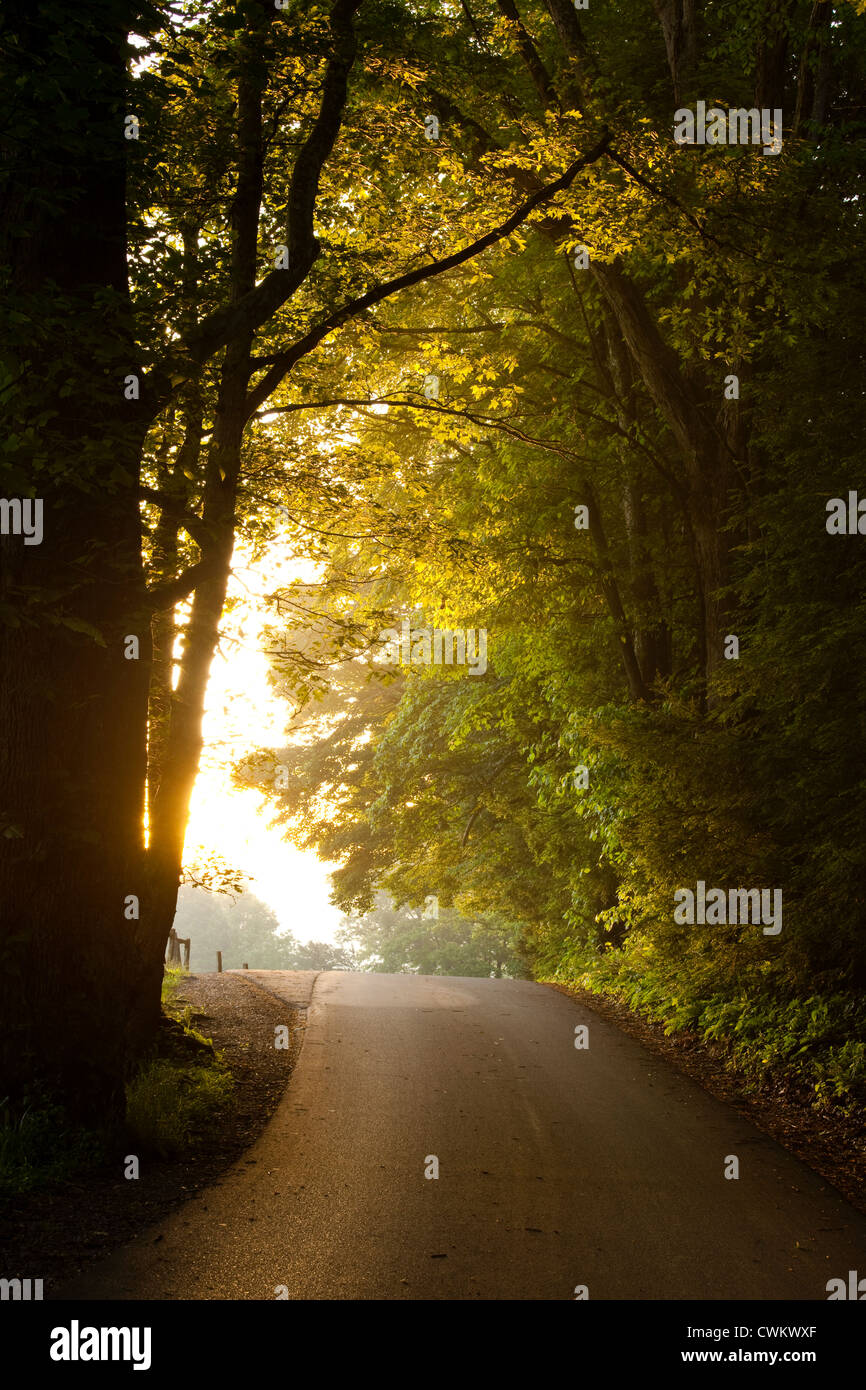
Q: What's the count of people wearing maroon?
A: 0